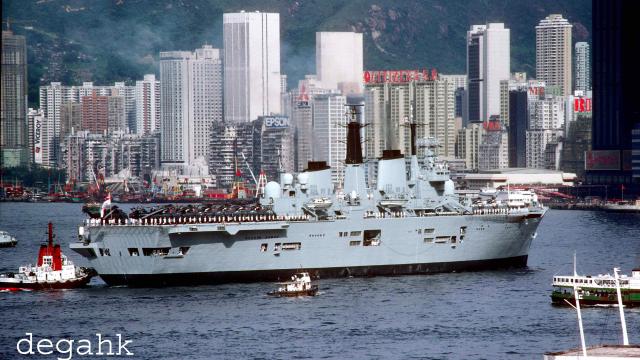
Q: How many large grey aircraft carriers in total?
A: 1